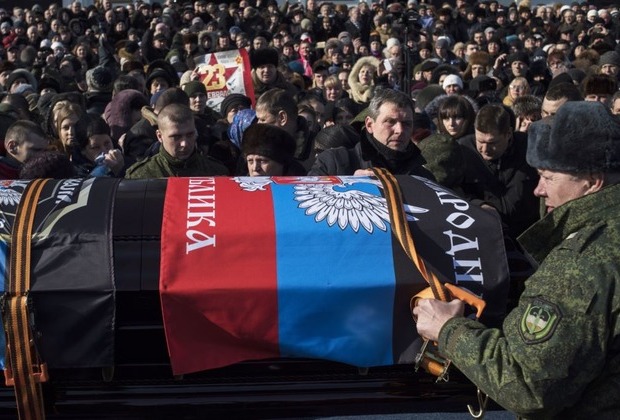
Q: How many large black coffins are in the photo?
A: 1